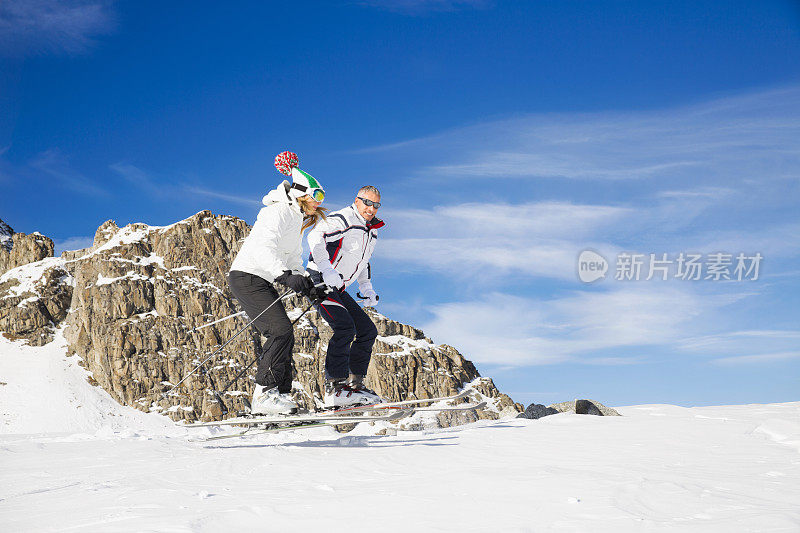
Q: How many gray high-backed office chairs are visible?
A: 0